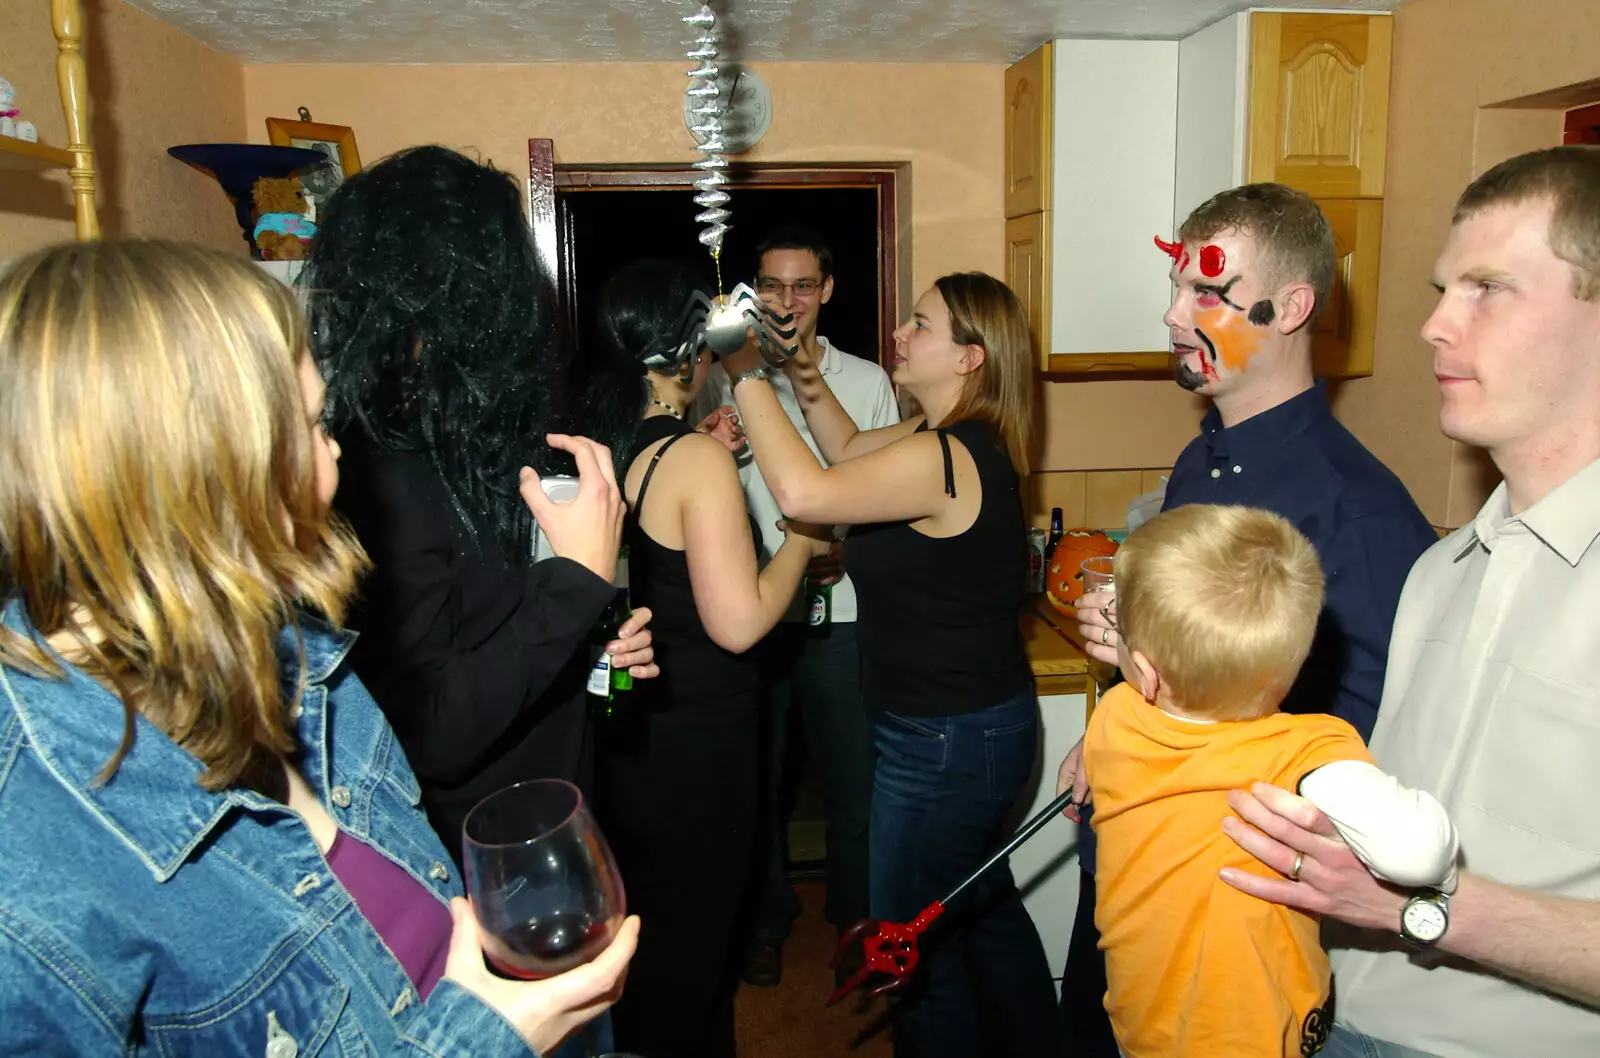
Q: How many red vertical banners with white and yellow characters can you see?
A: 0